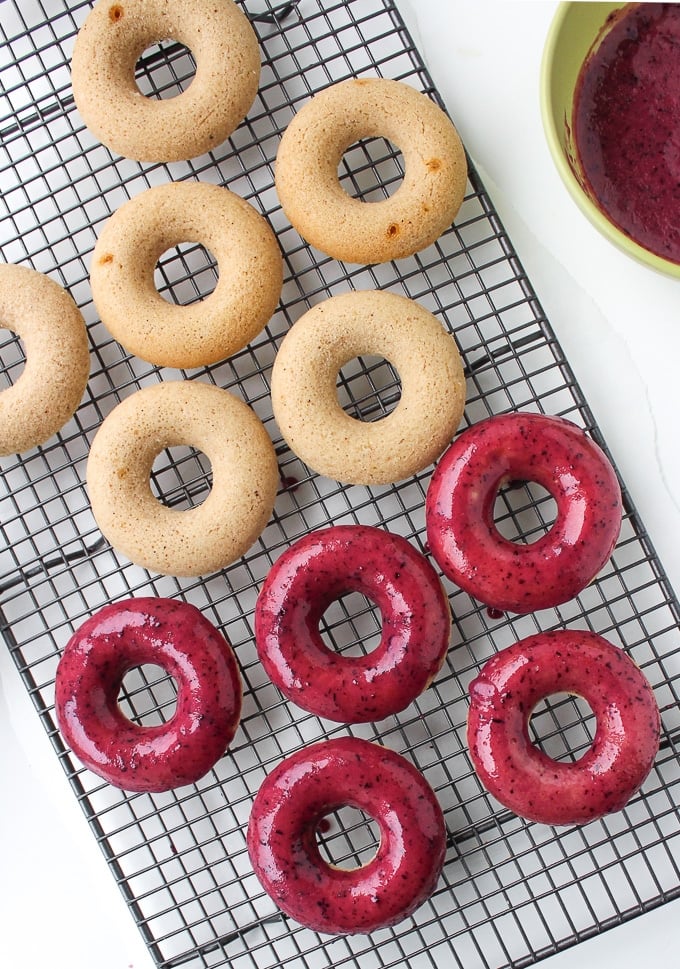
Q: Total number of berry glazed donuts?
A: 5